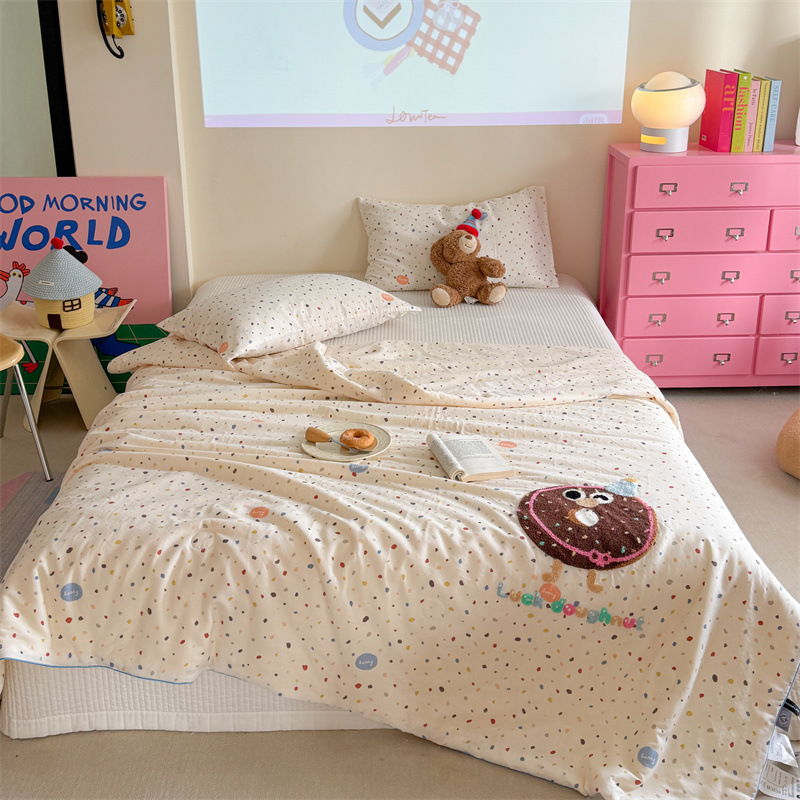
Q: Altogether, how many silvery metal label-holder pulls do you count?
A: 14